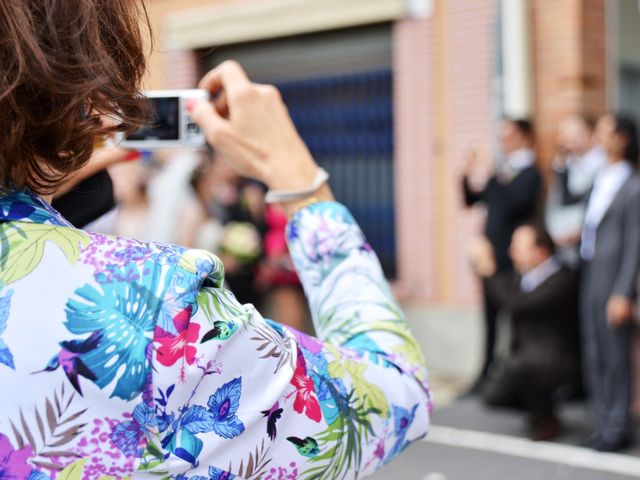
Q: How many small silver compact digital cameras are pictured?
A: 1